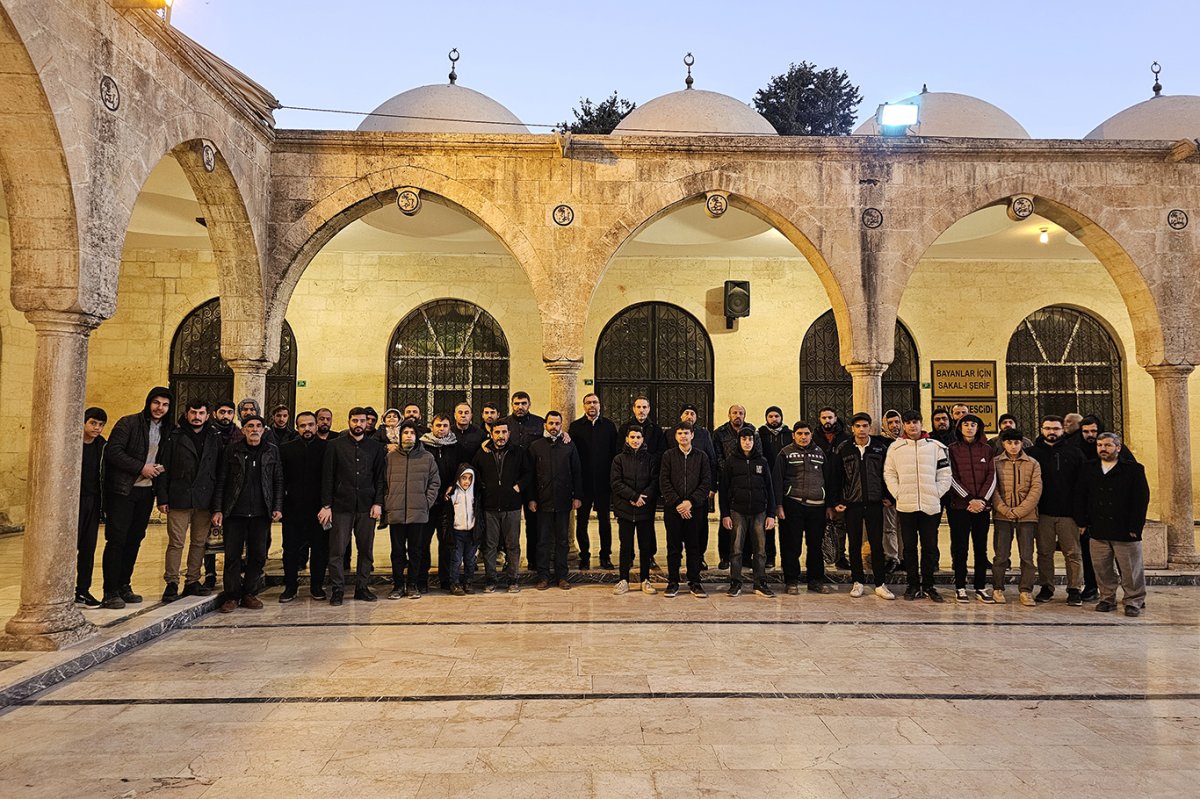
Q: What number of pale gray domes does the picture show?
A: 4